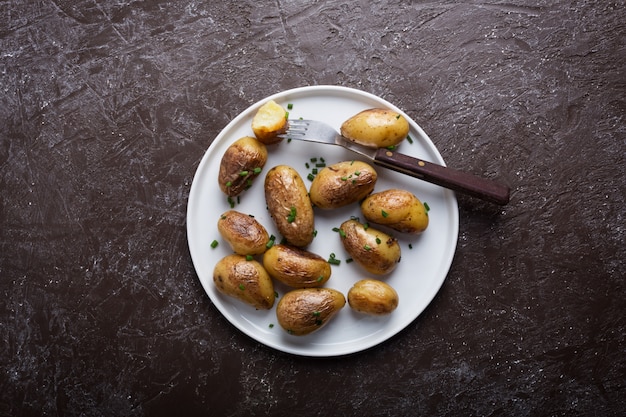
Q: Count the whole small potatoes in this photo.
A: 11